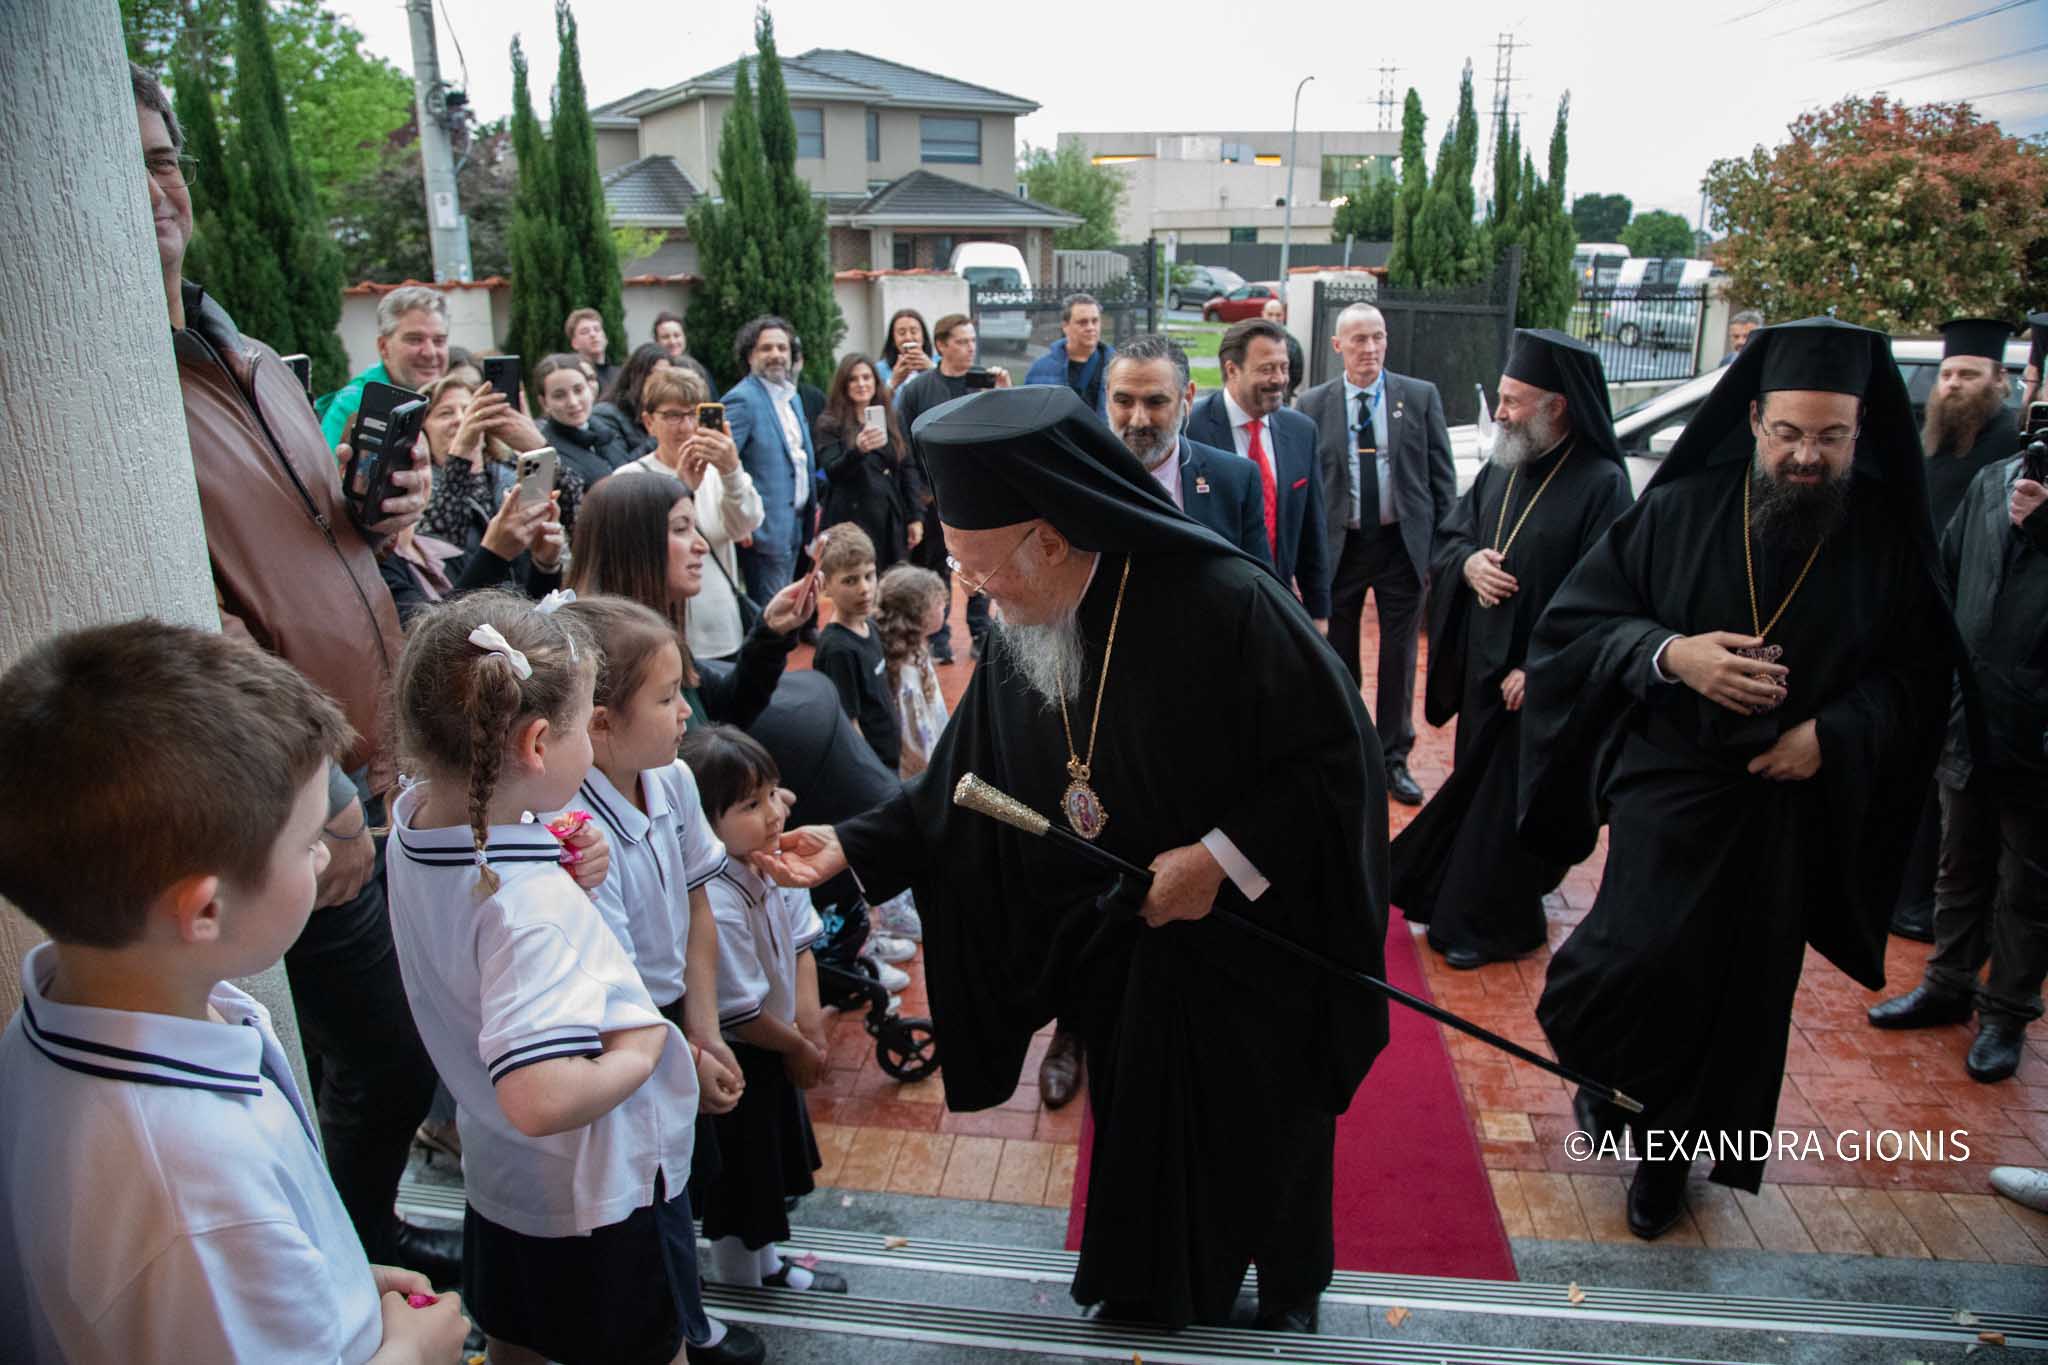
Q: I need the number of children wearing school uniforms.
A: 4